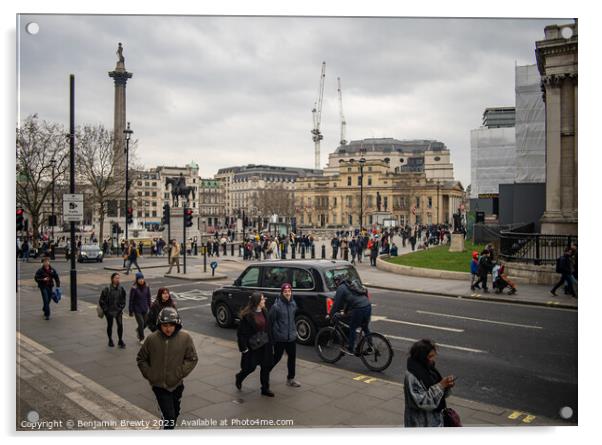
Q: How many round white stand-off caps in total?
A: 4